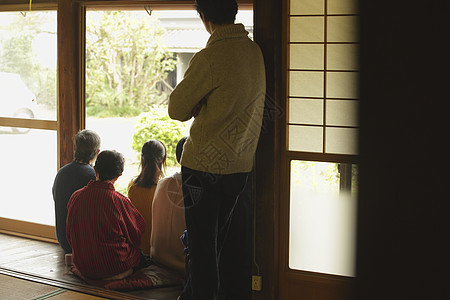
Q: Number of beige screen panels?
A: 12